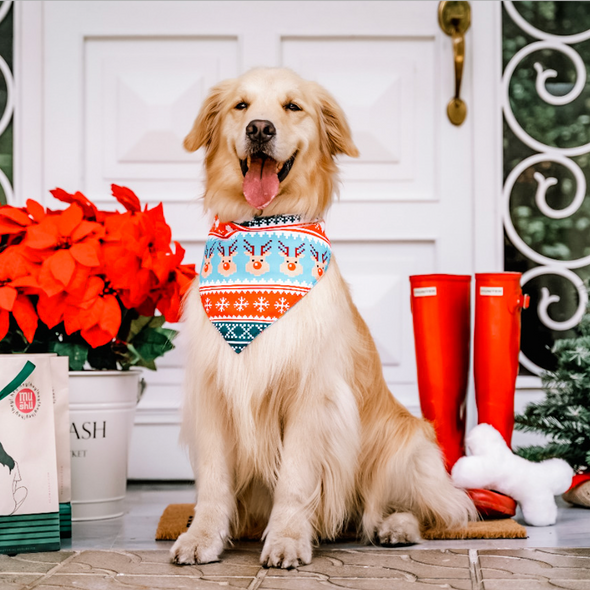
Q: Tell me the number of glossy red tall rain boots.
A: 2